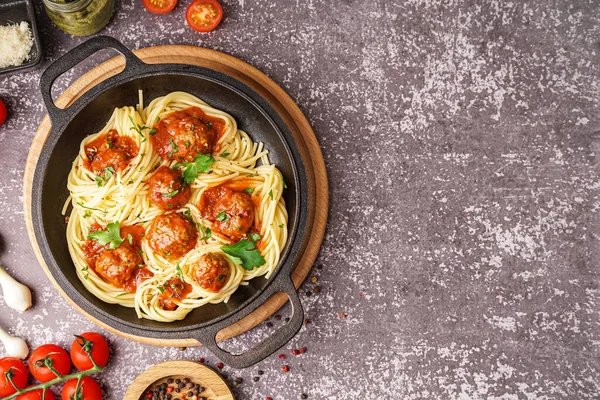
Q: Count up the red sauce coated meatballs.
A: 7